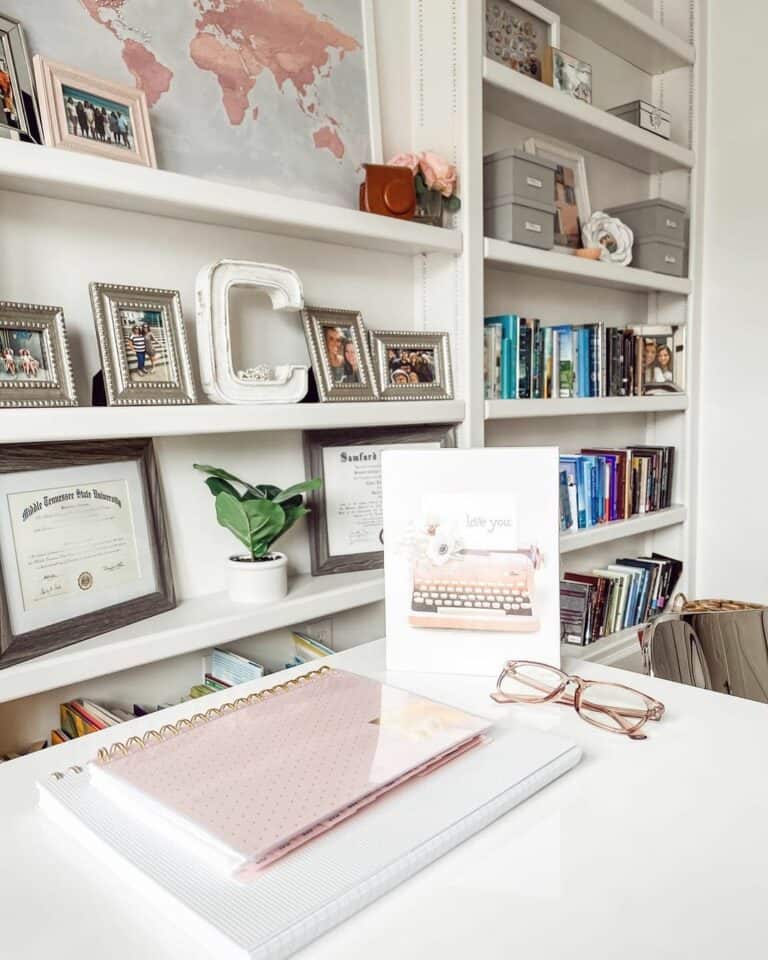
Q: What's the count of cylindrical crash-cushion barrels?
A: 0